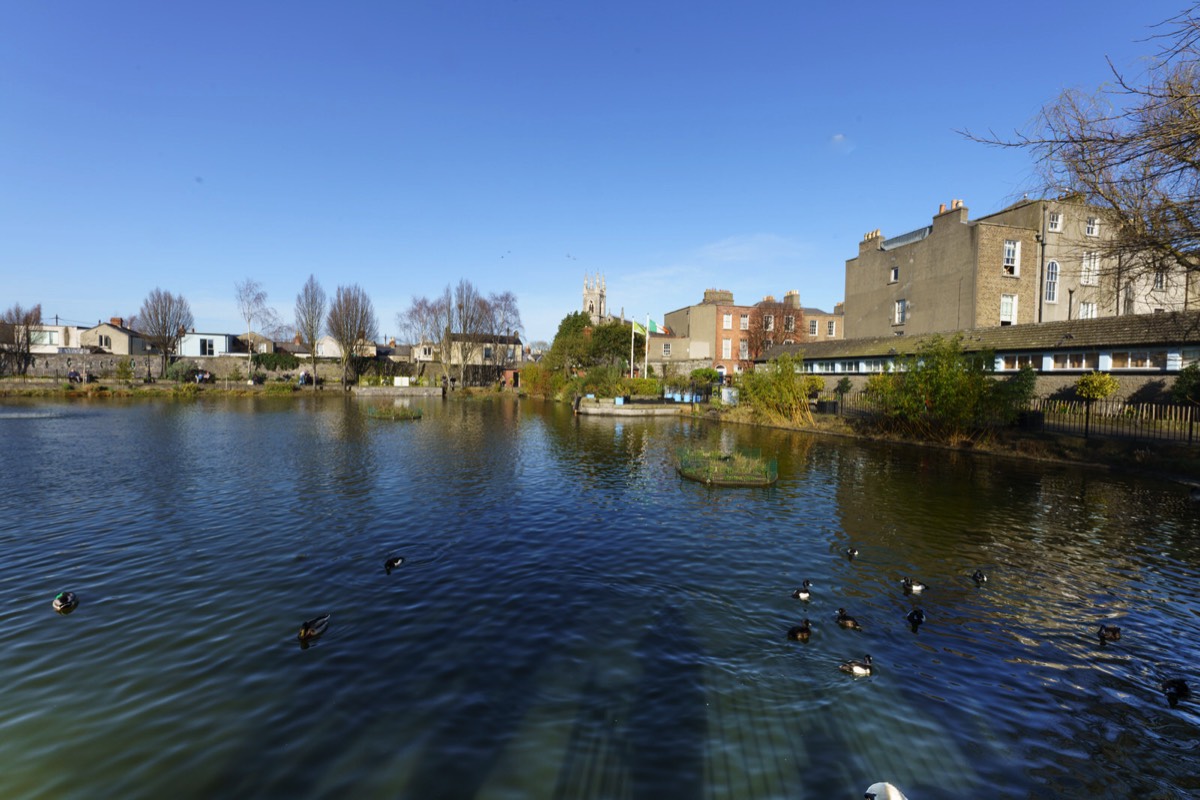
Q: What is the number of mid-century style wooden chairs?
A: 0